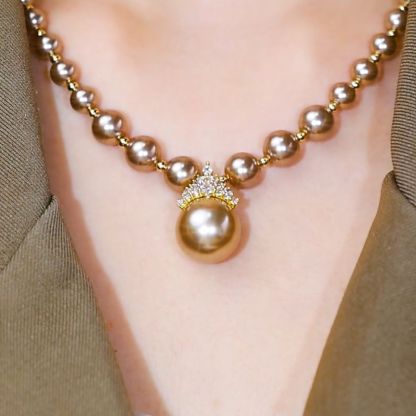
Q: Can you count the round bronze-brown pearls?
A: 15